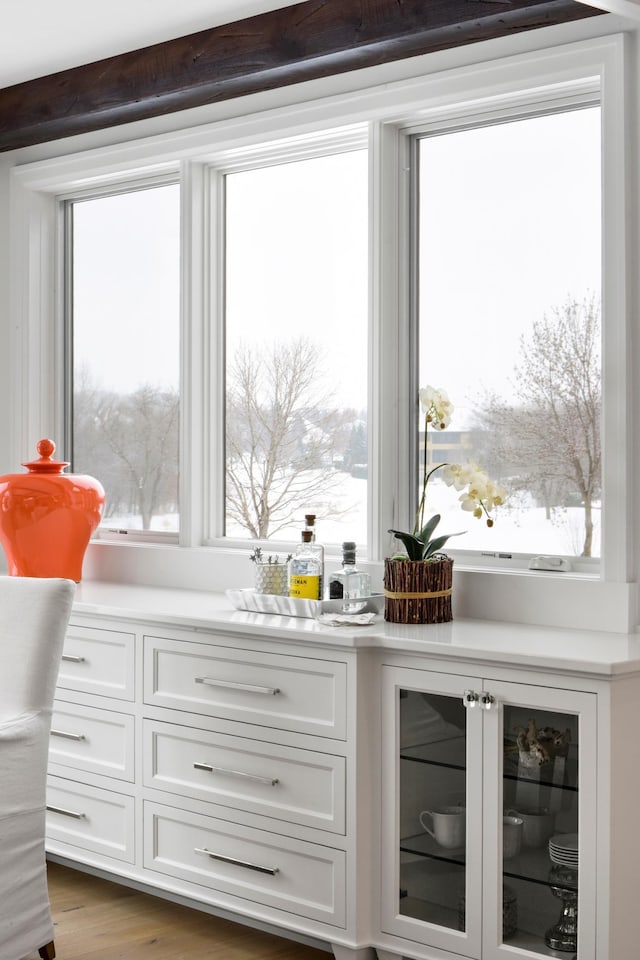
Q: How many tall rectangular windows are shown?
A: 3